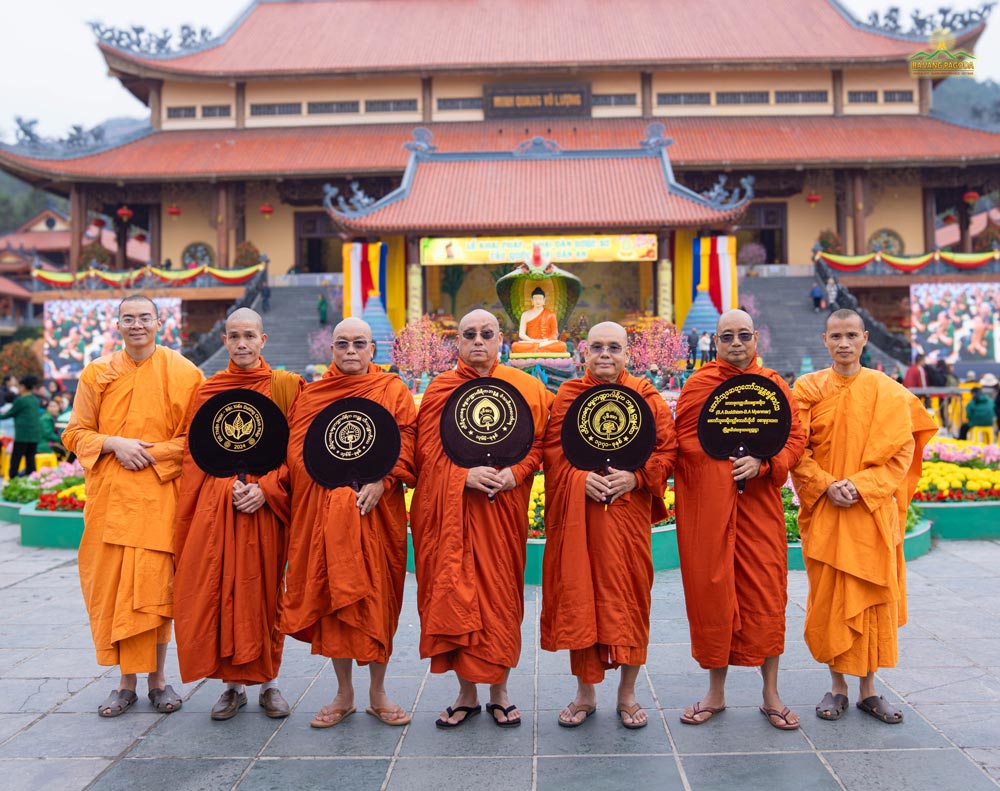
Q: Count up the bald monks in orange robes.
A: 7